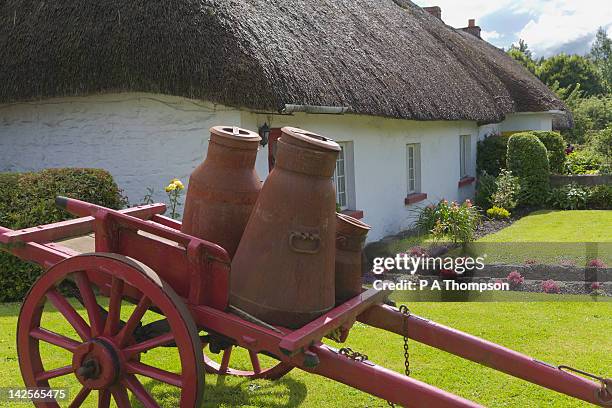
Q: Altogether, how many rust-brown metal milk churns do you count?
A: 3